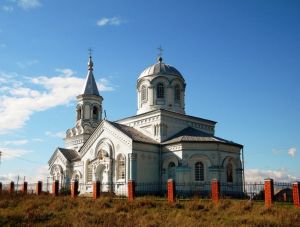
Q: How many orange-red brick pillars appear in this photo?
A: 12